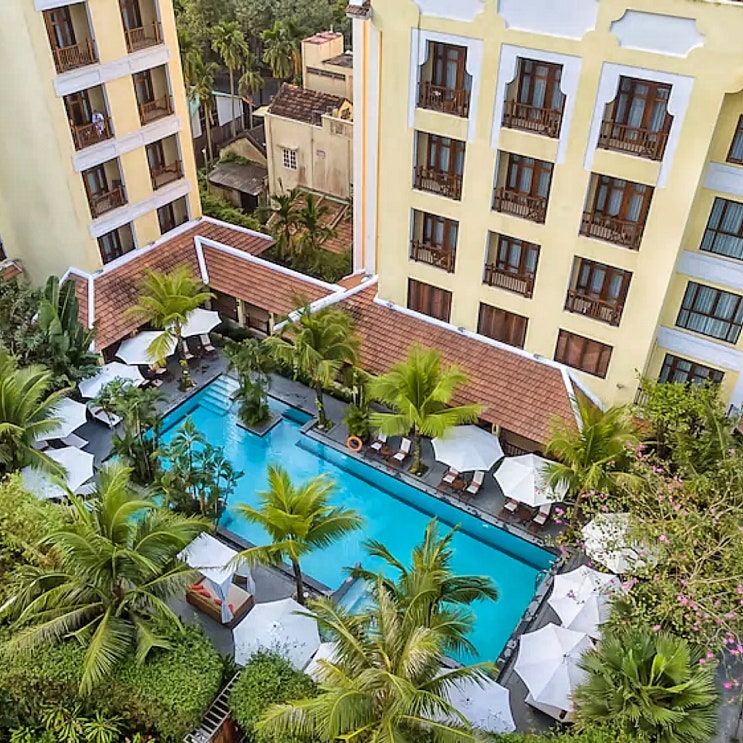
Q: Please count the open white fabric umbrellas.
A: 13